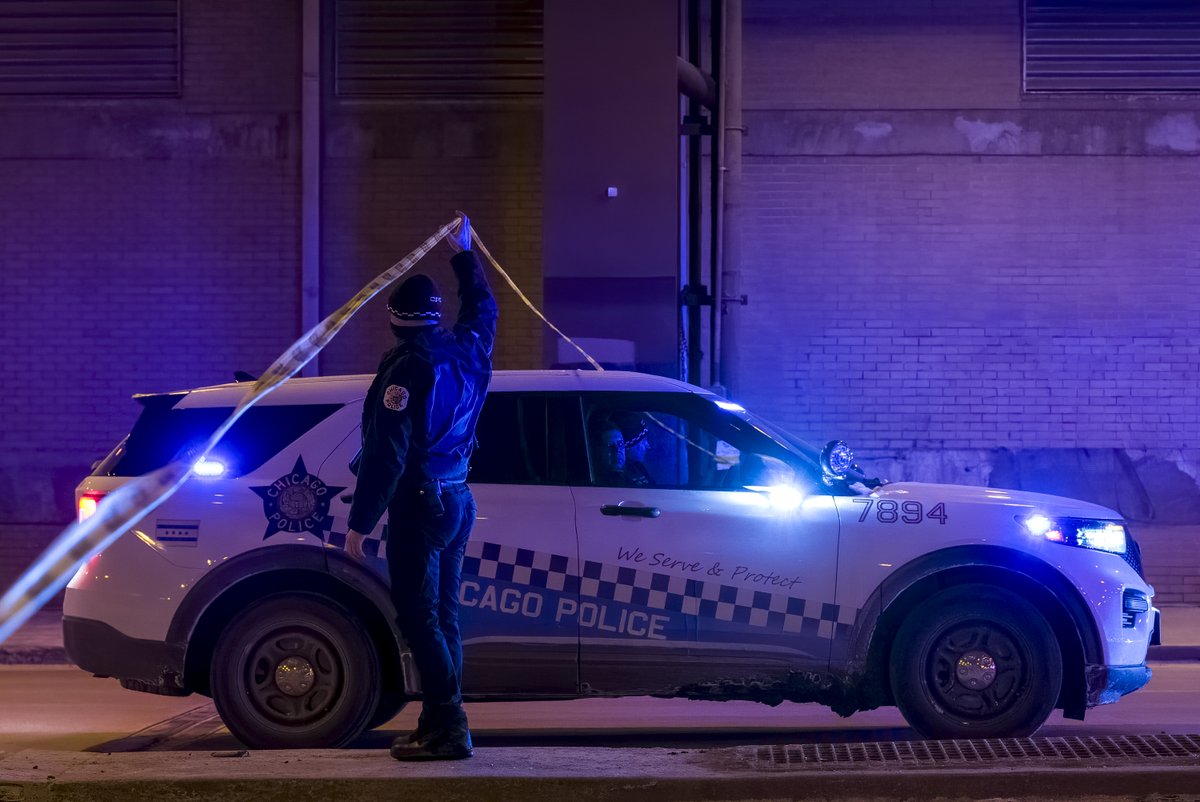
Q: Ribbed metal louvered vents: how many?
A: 3